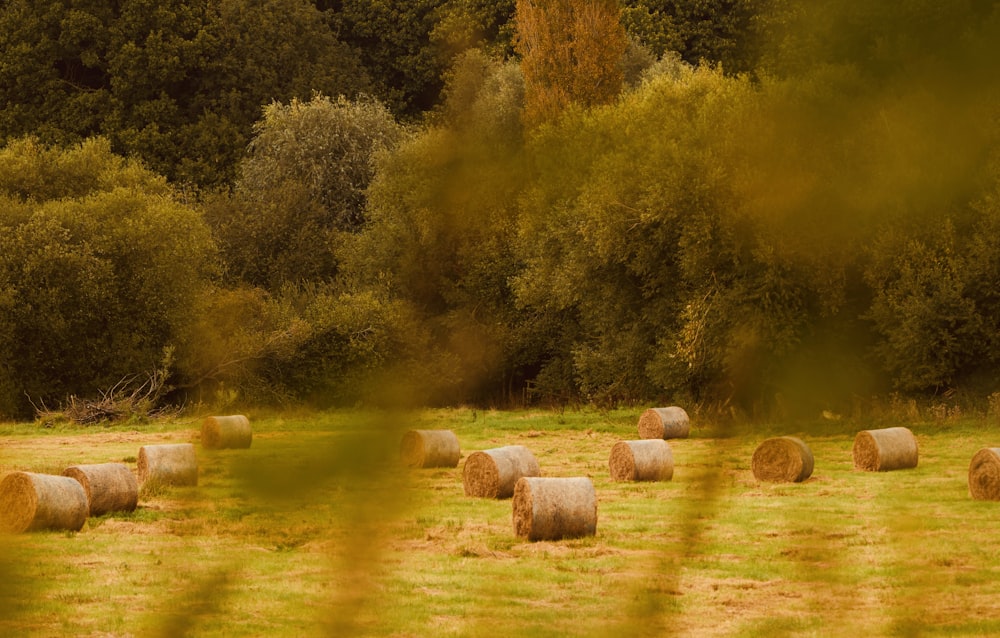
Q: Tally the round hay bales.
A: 12